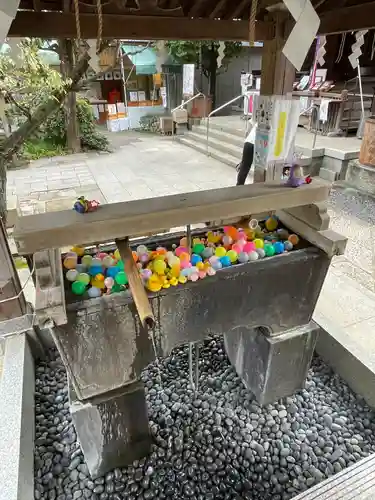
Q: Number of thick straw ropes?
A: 3